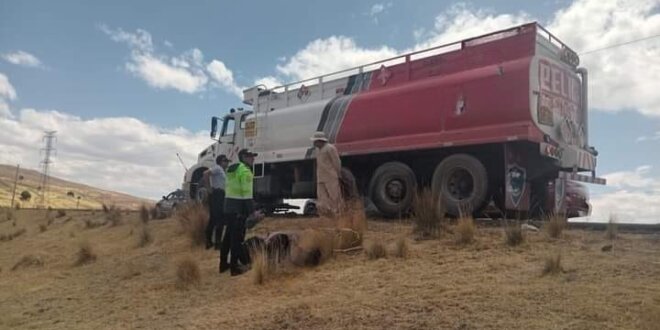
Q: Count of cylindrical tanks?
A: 1